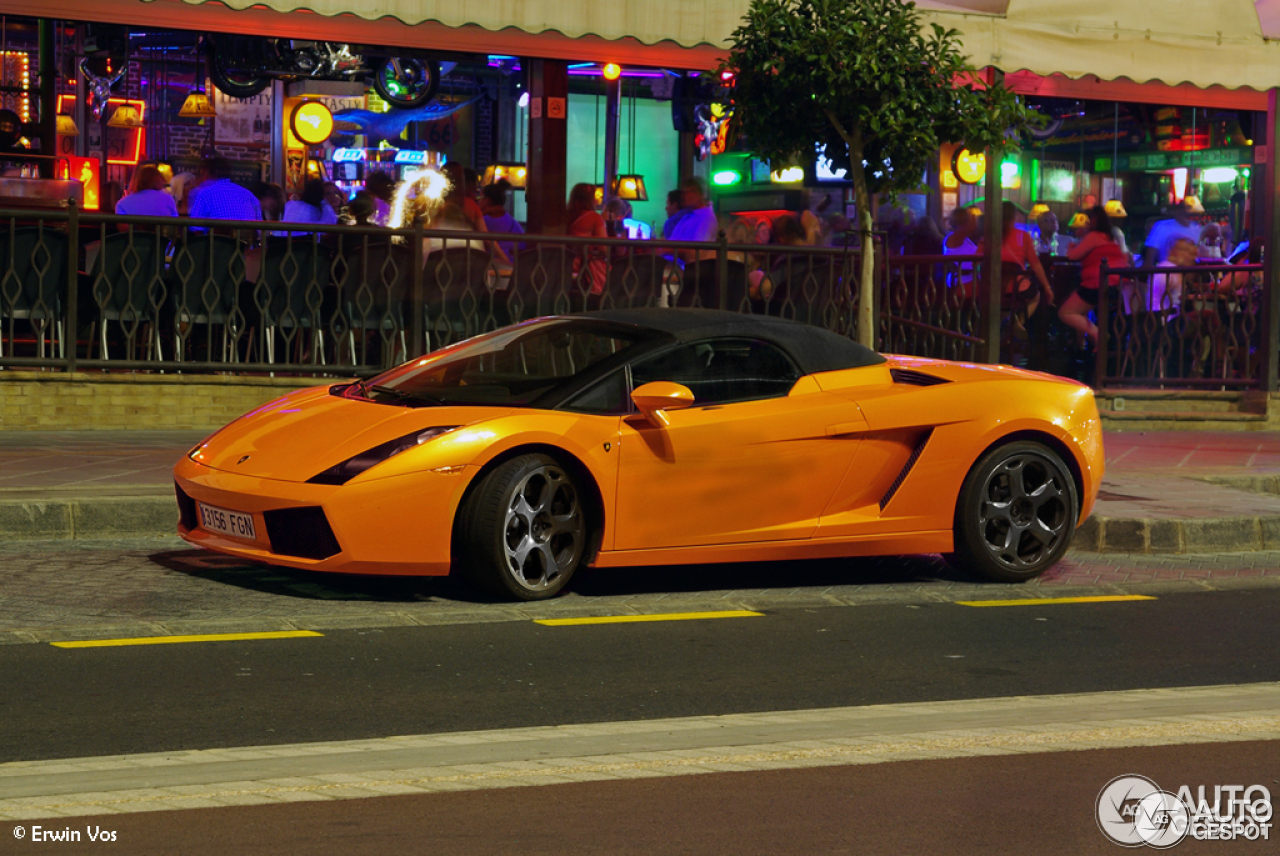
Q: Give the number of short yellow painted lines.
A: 3